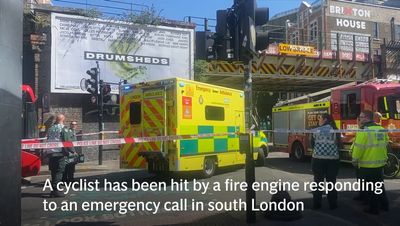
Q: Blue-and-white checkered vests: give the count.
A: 1